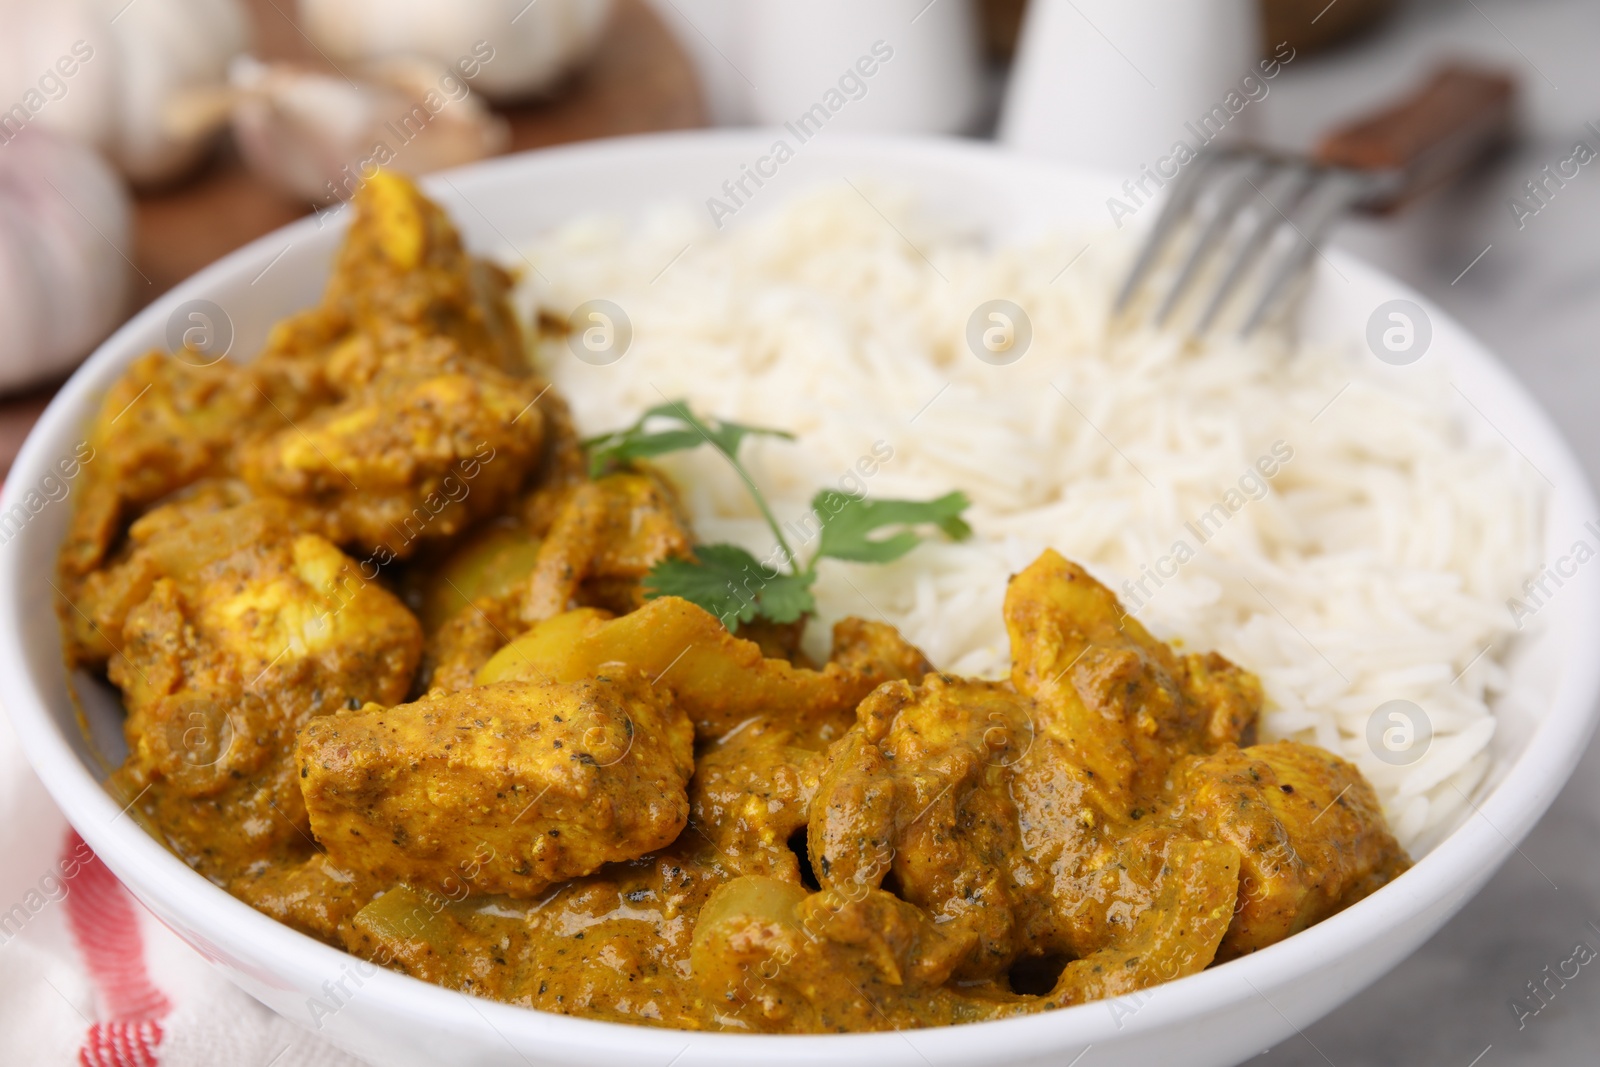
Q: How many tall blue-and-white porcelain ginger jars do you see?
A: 0